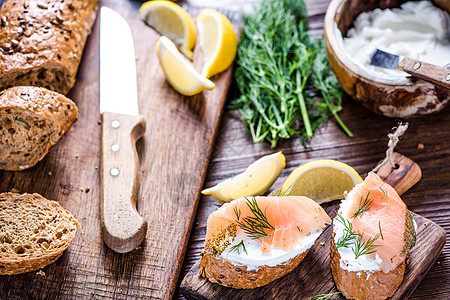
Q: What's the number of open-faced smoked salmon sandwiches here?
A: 2